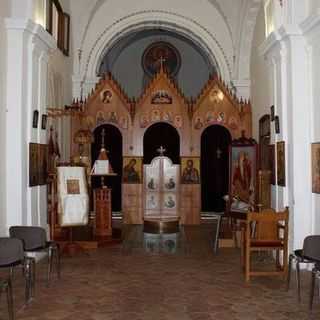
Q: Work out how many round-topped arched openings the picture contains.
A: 3